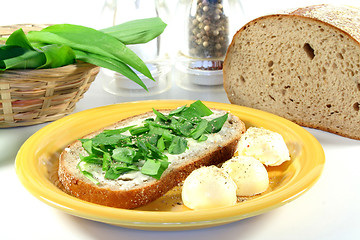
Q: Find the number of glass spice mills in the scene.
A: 2